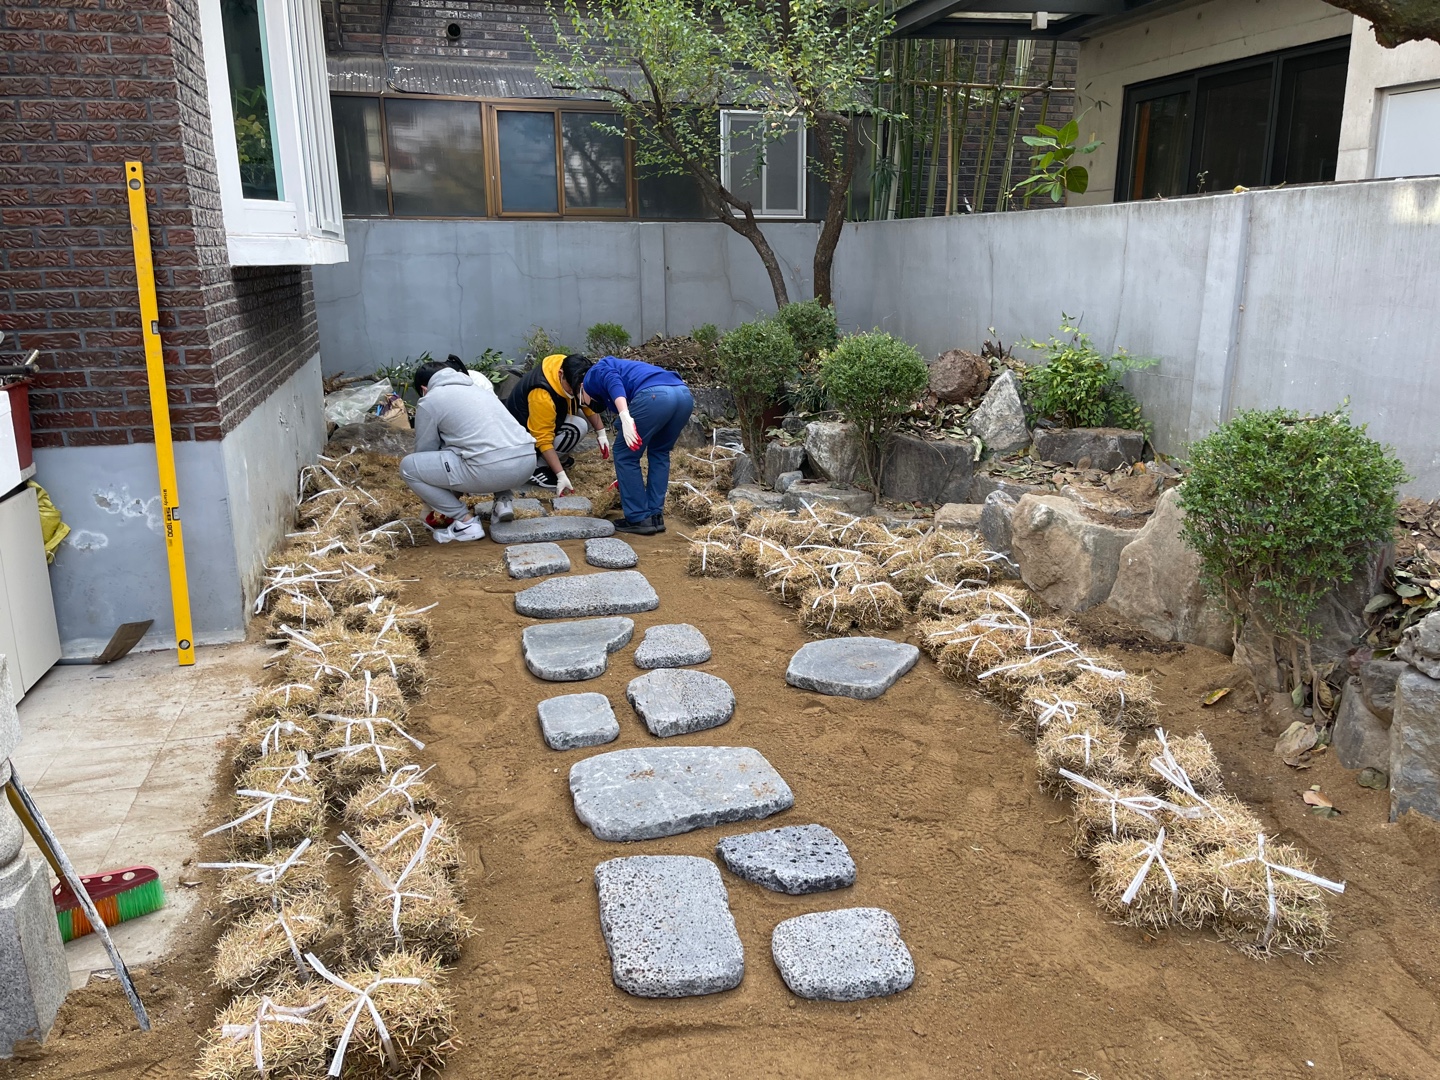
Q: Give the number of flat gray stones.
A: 15